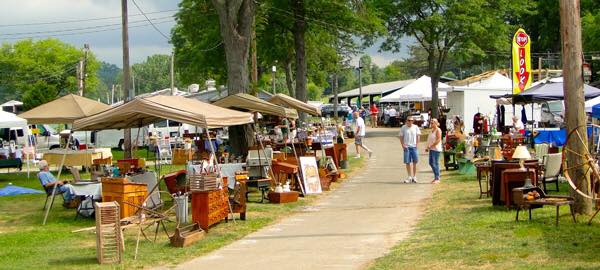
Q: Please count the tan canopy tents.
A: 4